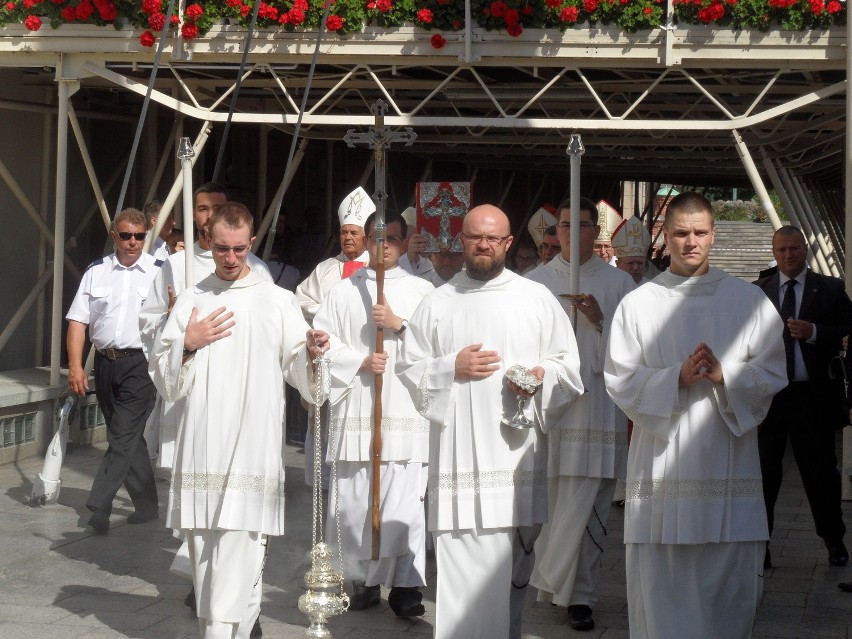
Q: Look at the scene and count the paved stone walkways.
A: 1